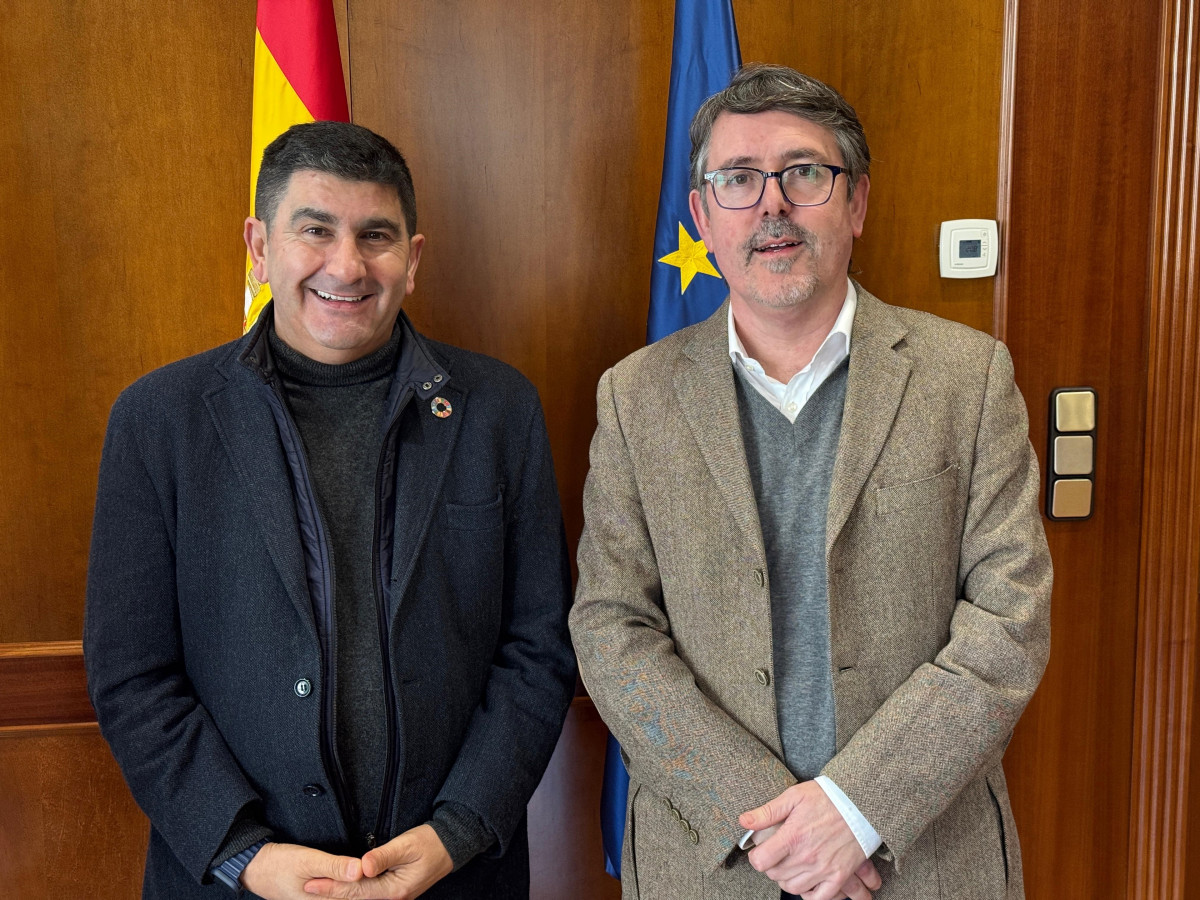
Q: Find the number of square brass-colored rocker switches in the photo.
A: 3